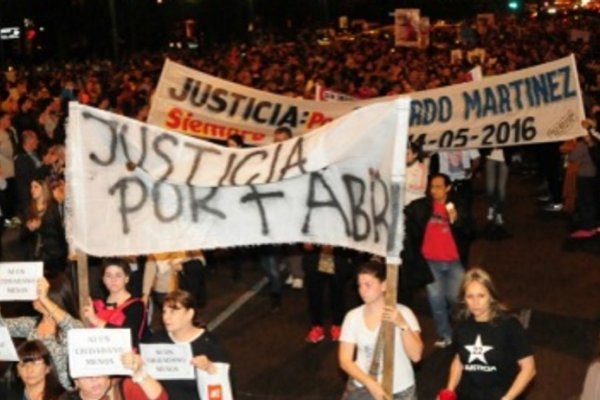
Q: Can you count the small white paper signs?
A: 4